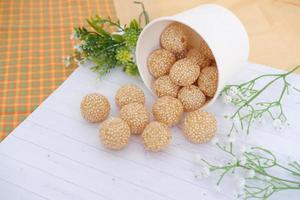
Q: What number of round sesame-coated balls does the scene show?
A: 15